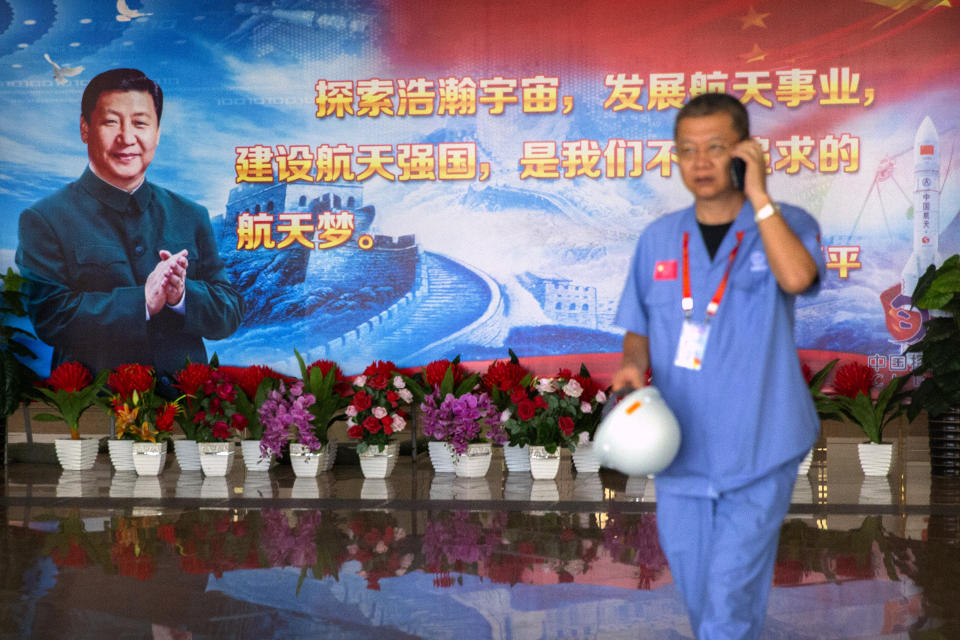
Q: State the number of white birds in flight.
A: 2